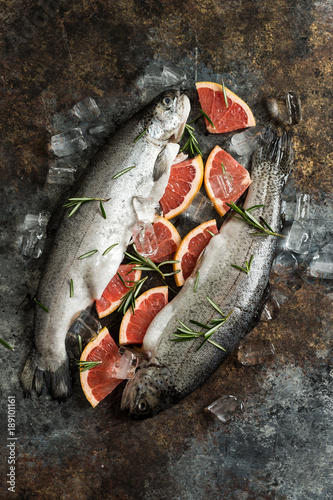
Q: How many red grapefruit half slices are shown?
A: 8